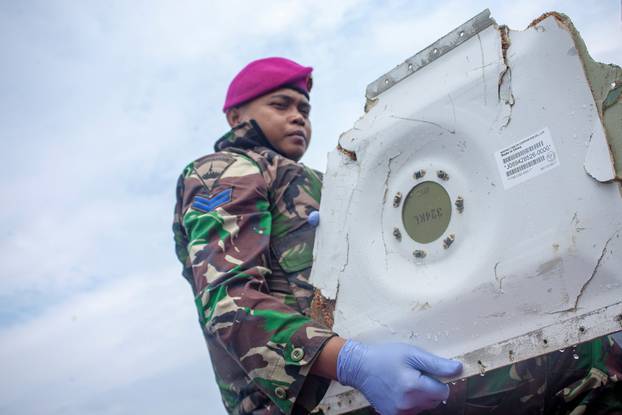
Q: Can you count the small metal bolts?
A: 7